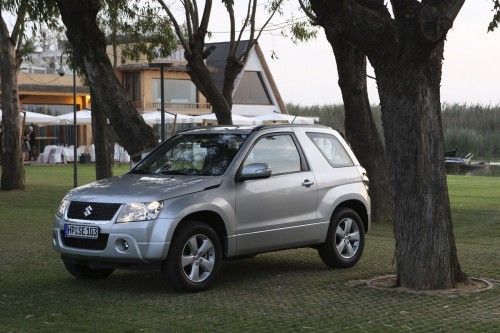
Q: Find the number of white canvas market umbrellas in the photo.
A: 5